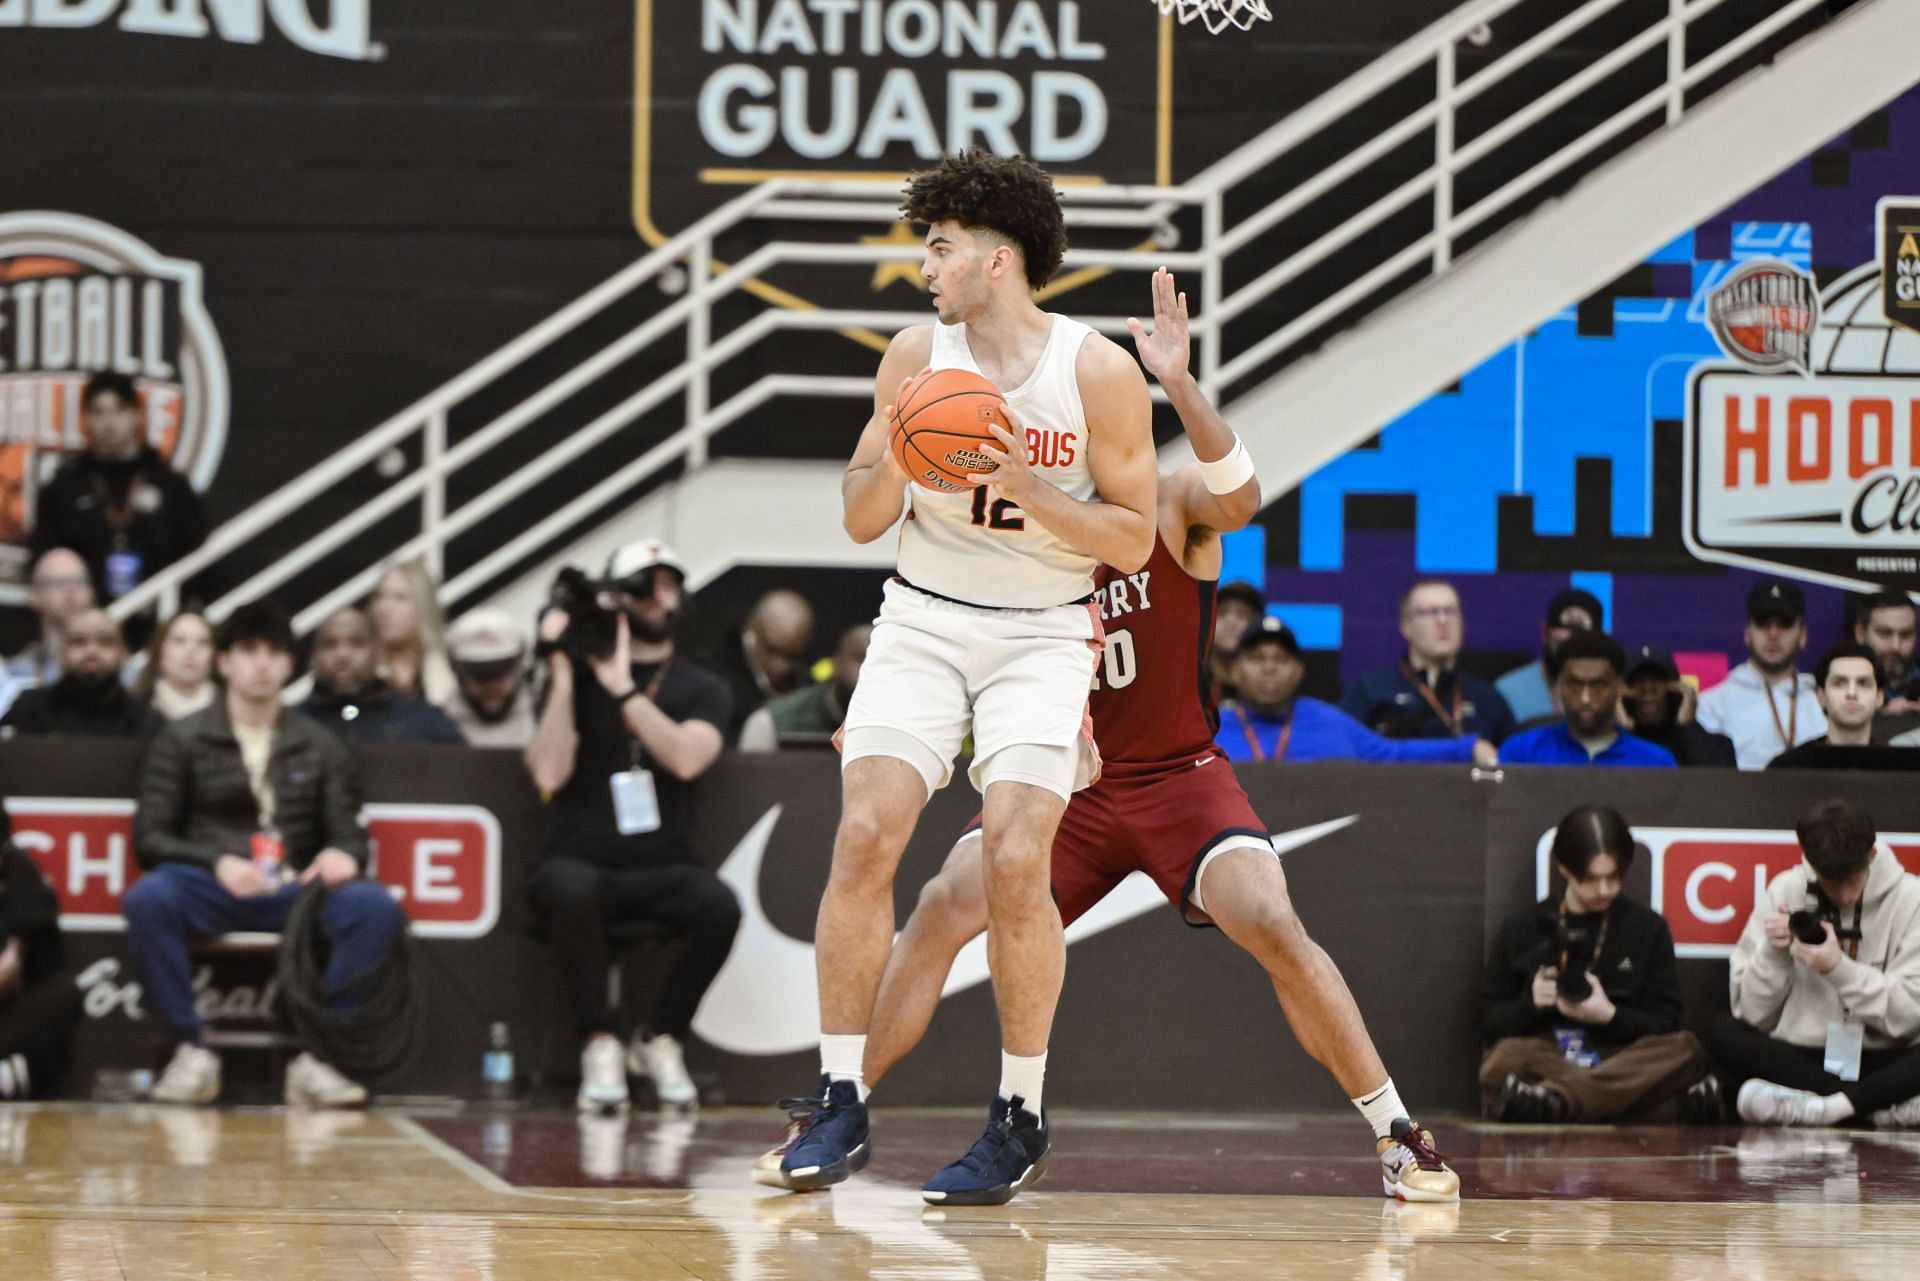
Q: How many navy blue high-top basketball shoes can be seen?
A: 2